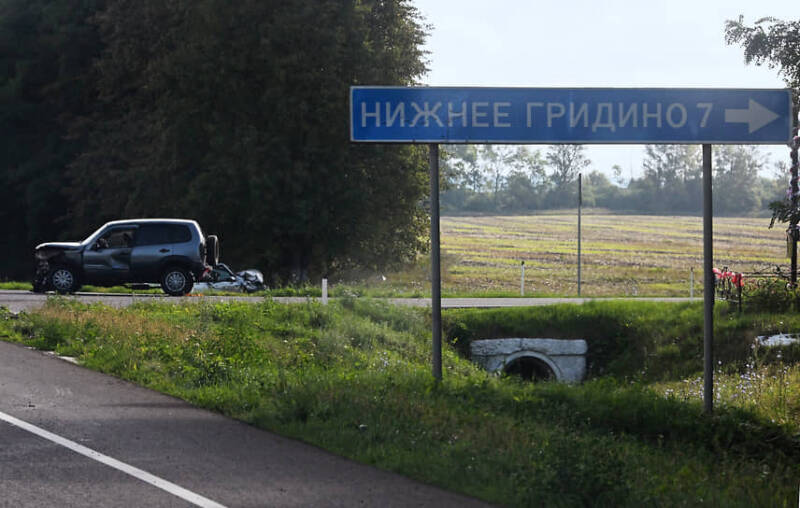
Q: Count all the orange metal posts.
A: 0